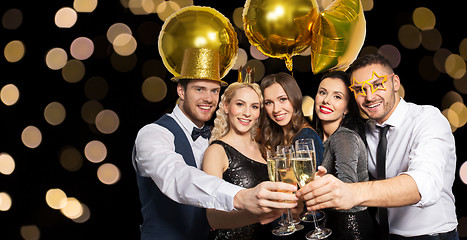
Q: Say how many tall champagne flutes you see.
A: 5